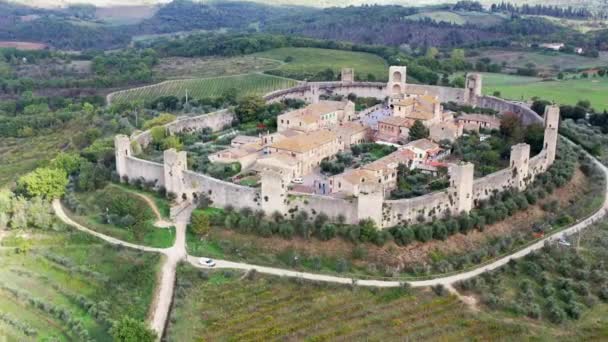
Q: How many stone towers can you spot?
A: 10